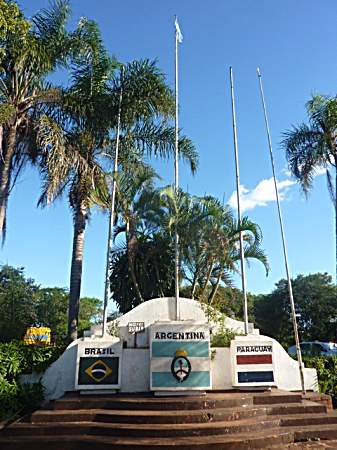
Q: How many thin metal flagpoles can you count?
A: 4